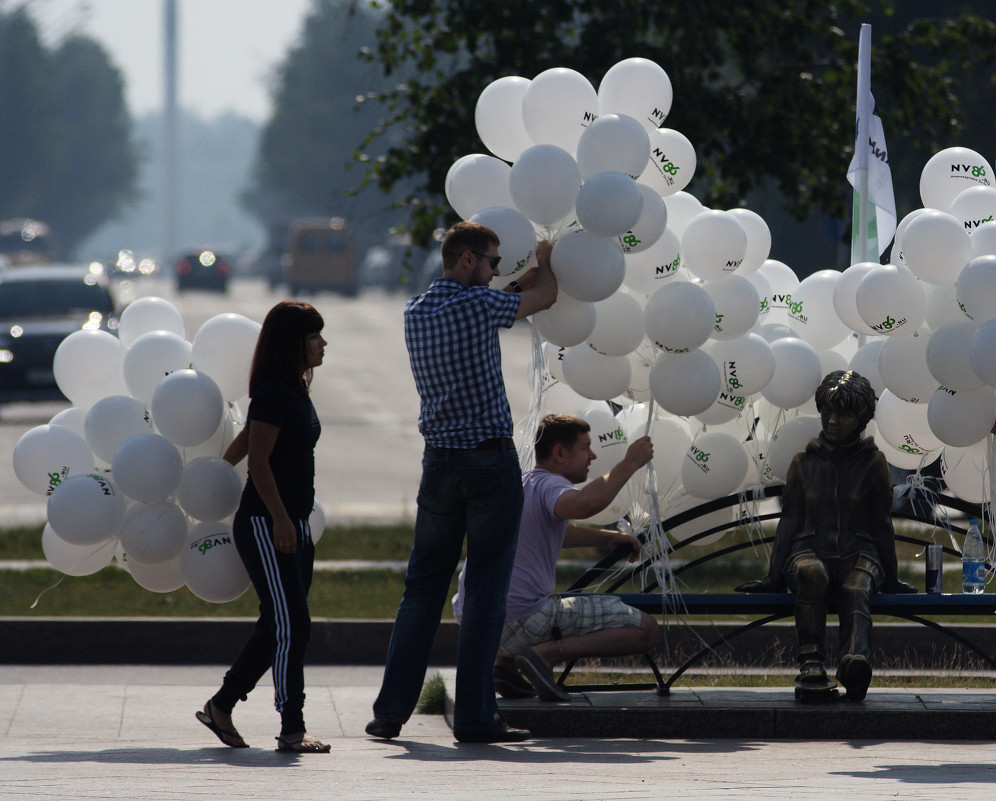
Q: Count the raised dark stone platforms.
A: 1